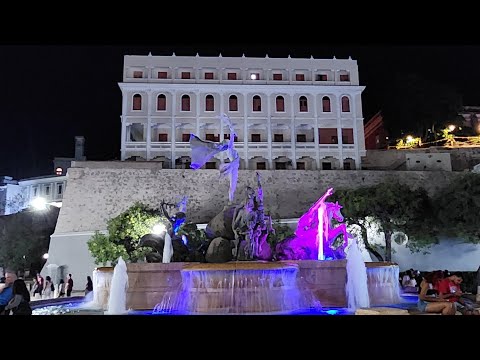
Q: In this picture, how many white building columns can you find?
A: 11